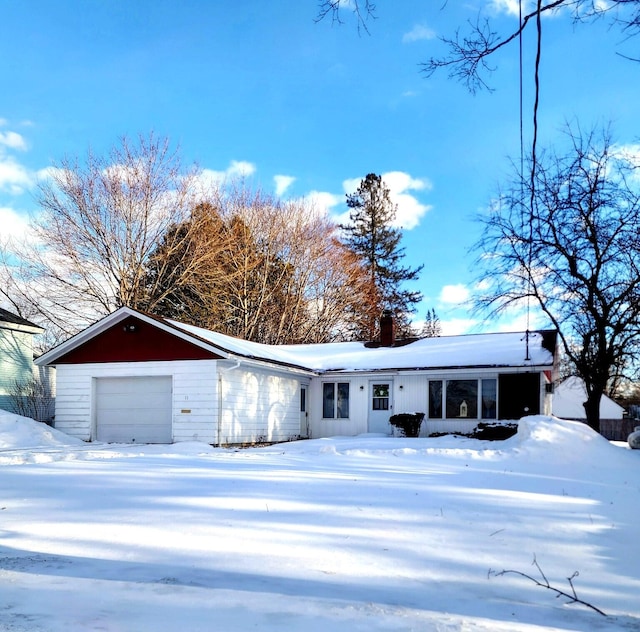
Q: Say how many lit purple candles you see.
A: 0